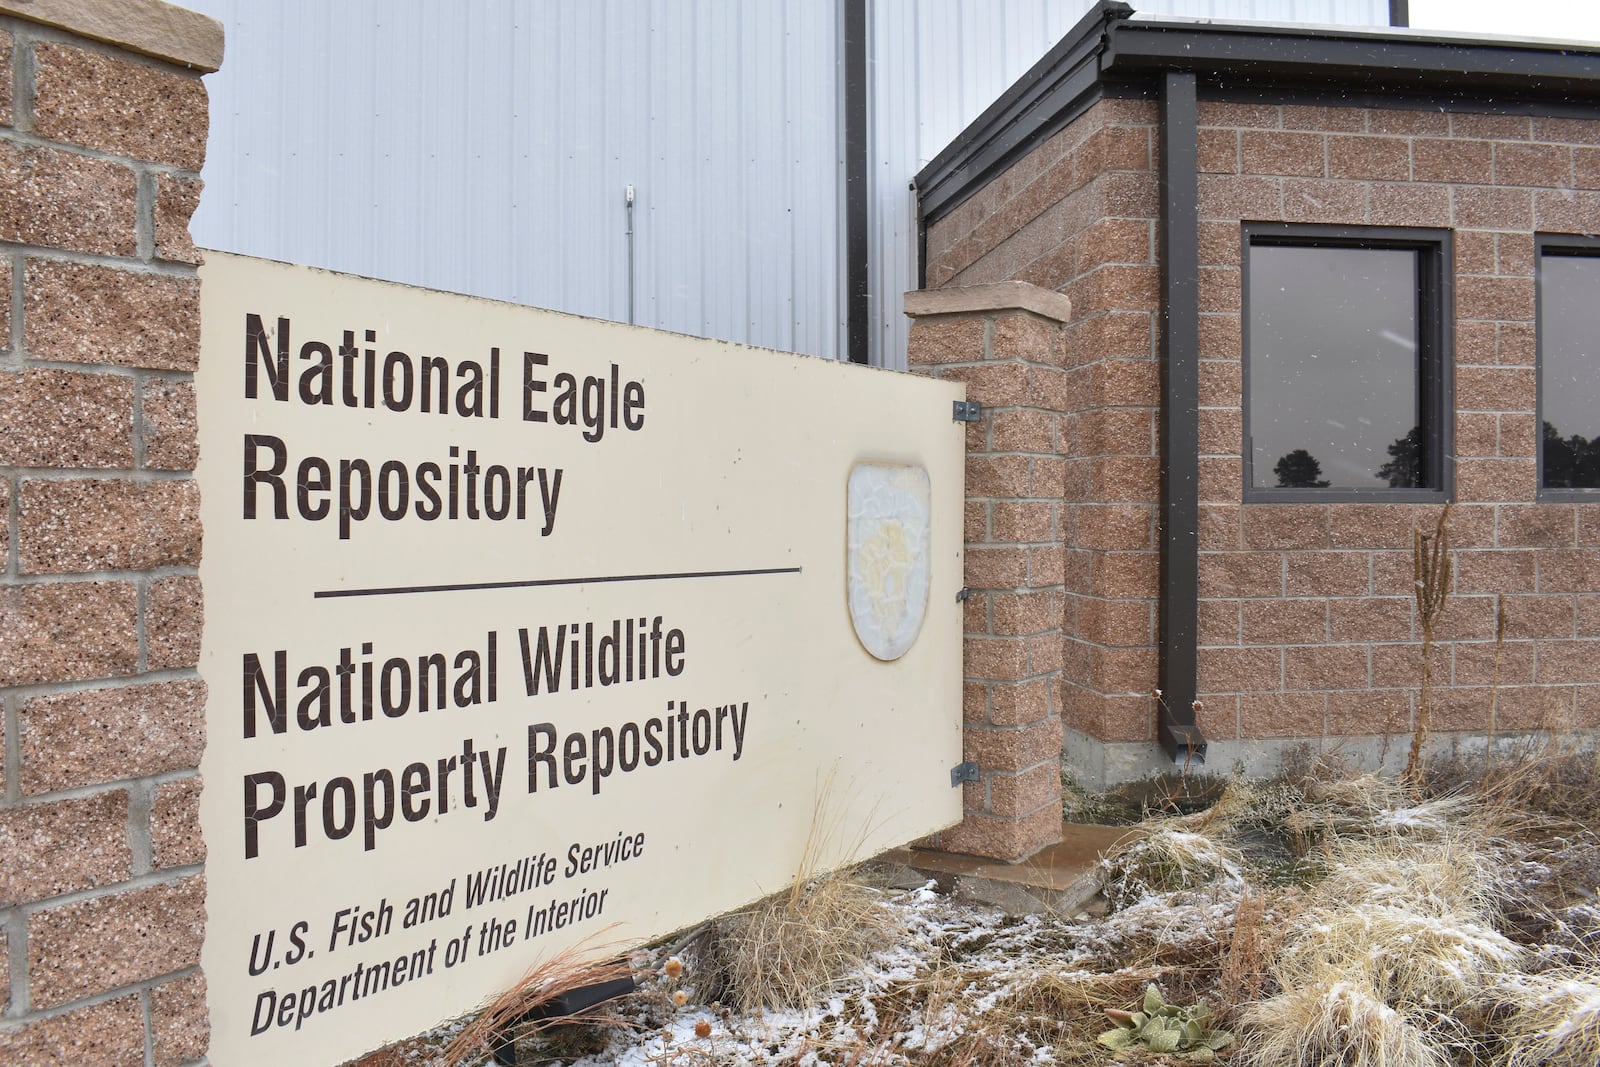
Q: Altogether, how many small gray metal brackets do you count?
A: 3